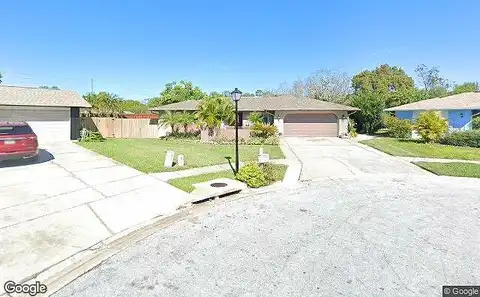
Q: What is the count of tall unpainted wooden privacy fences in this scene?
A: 1